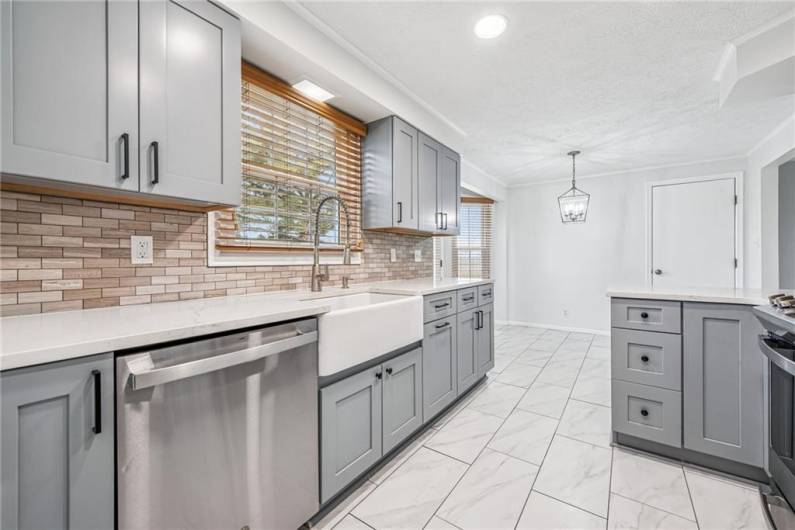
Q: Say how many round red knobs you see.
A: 0